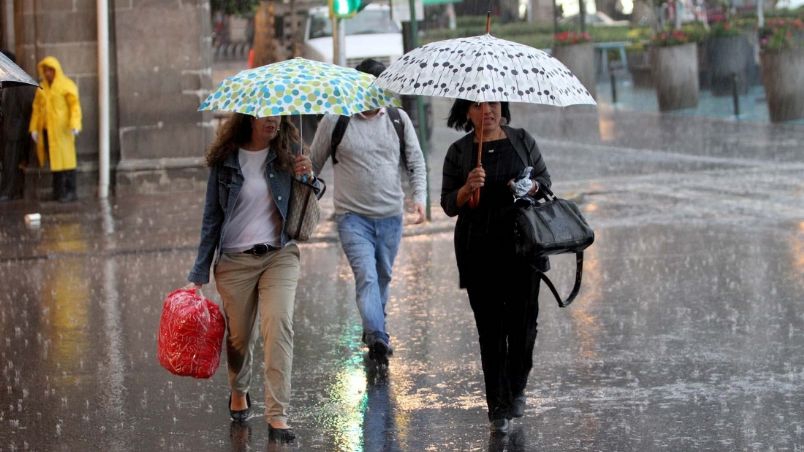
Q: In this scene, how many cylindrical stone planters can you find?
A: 4